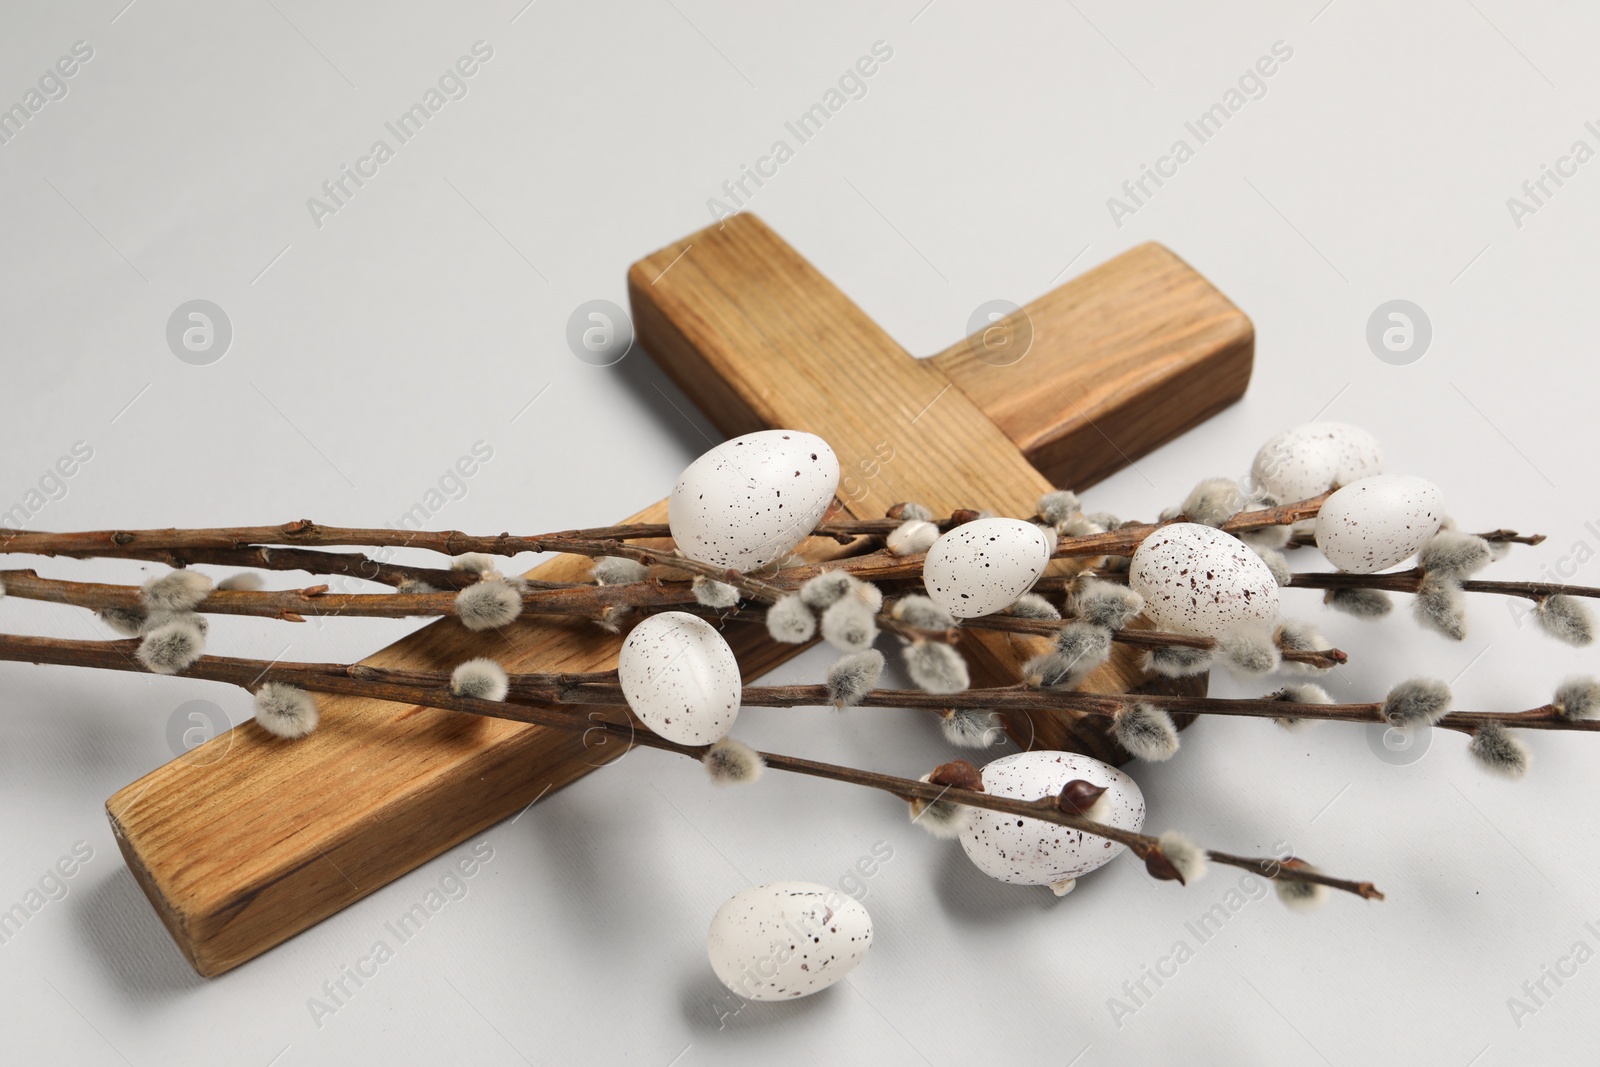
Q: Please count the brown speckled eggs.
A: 8